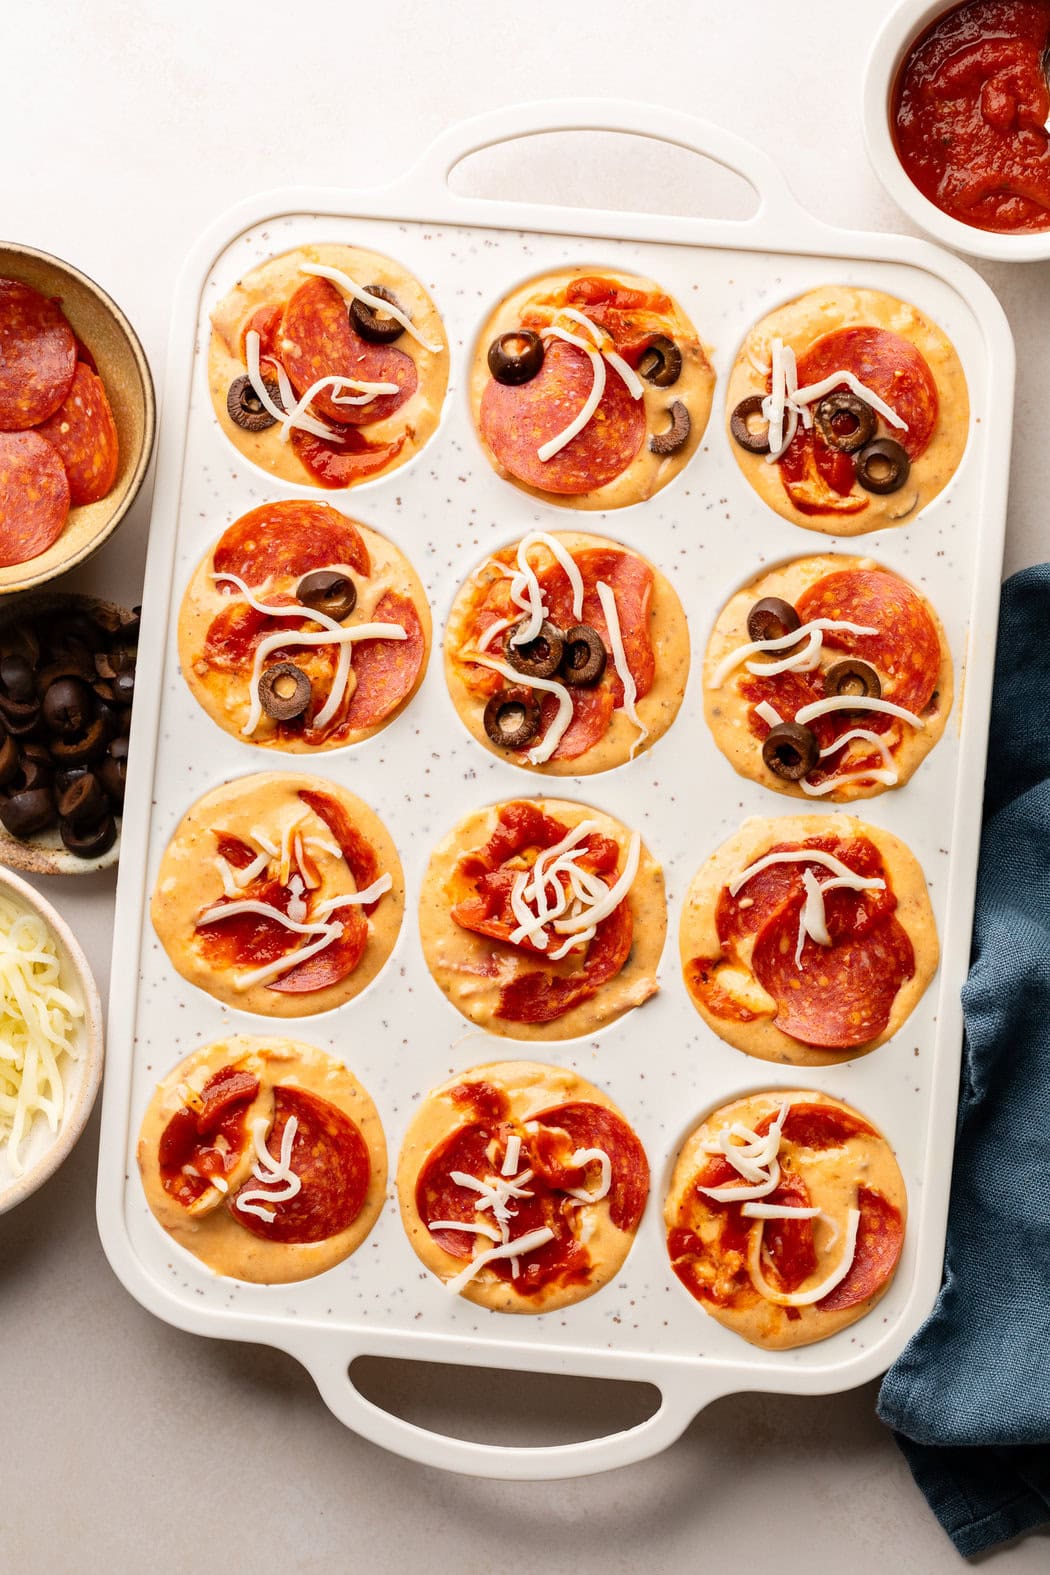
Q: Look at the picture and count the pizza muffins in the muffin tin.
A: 12